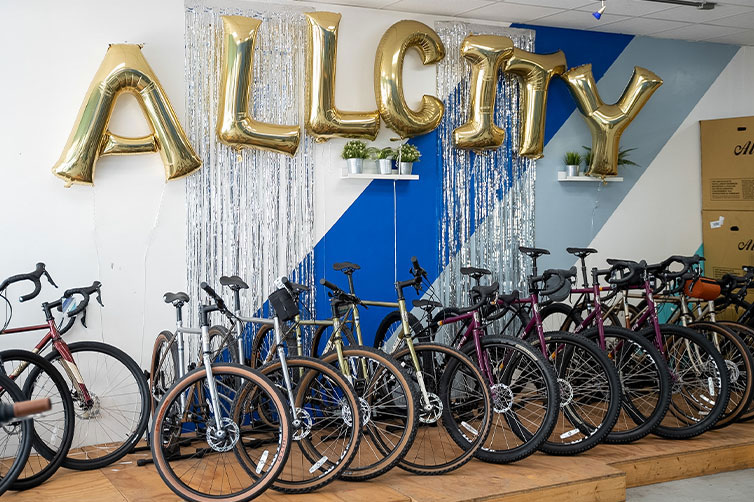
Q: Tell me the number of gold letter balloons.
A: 7